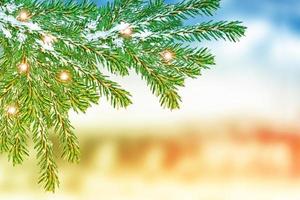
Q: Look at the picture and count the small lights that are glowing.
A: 7